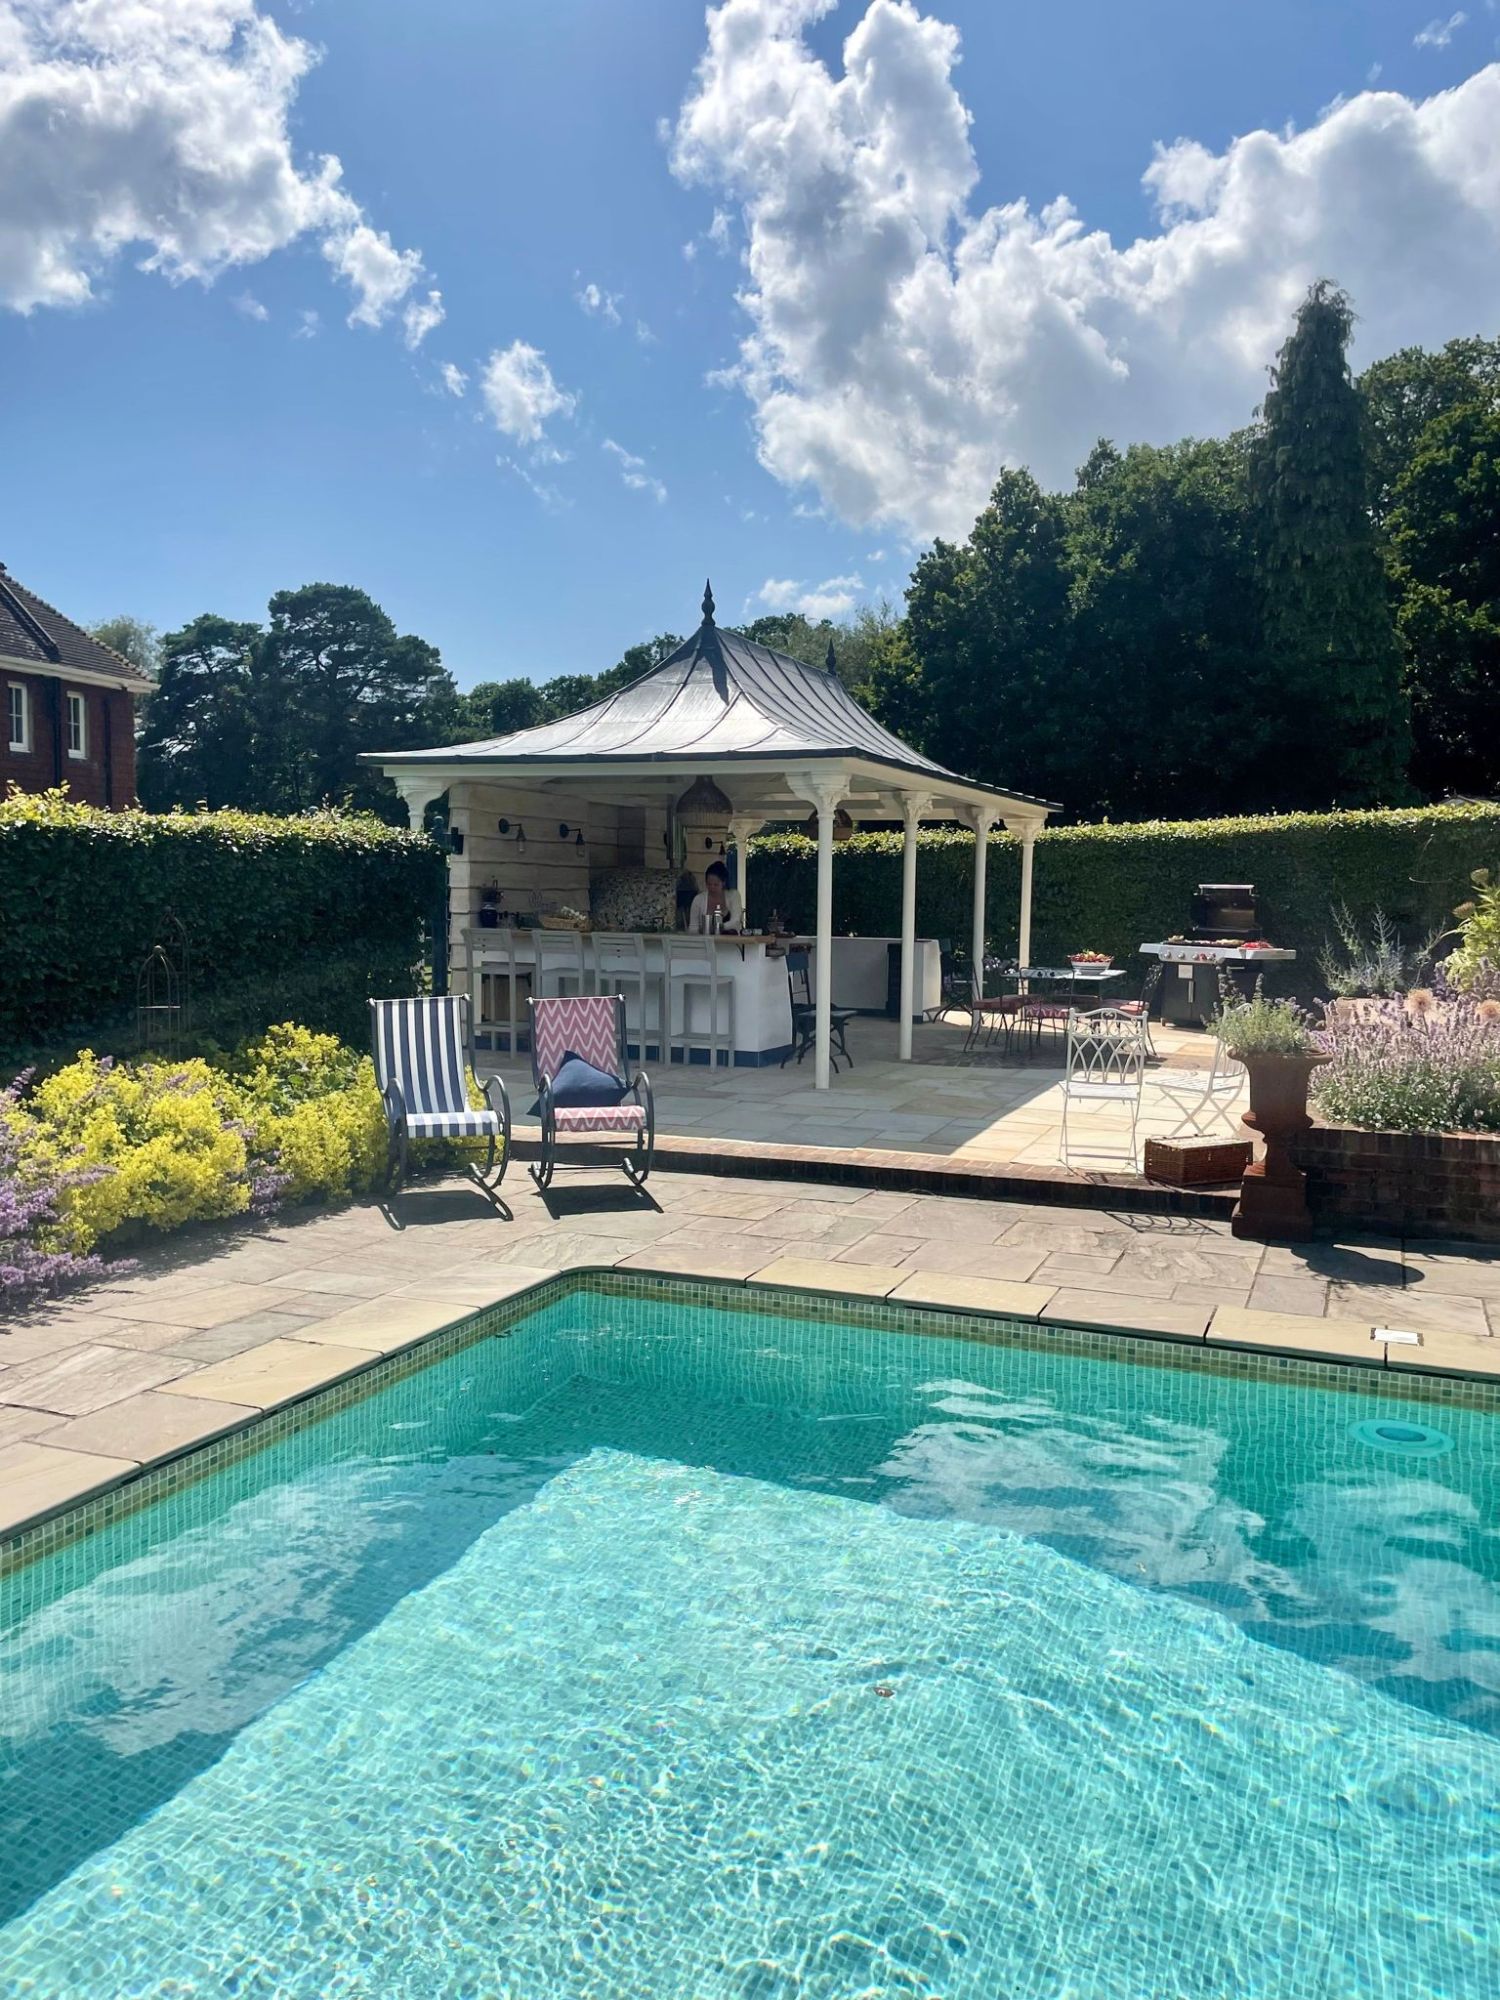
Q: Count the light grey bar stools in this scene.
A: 4